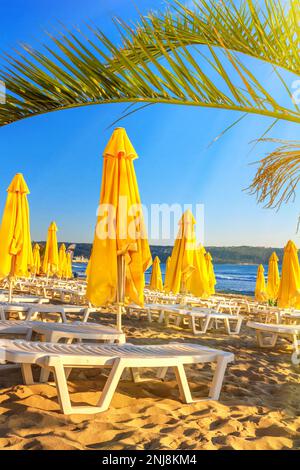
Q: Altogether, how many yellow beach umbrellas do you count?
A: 14